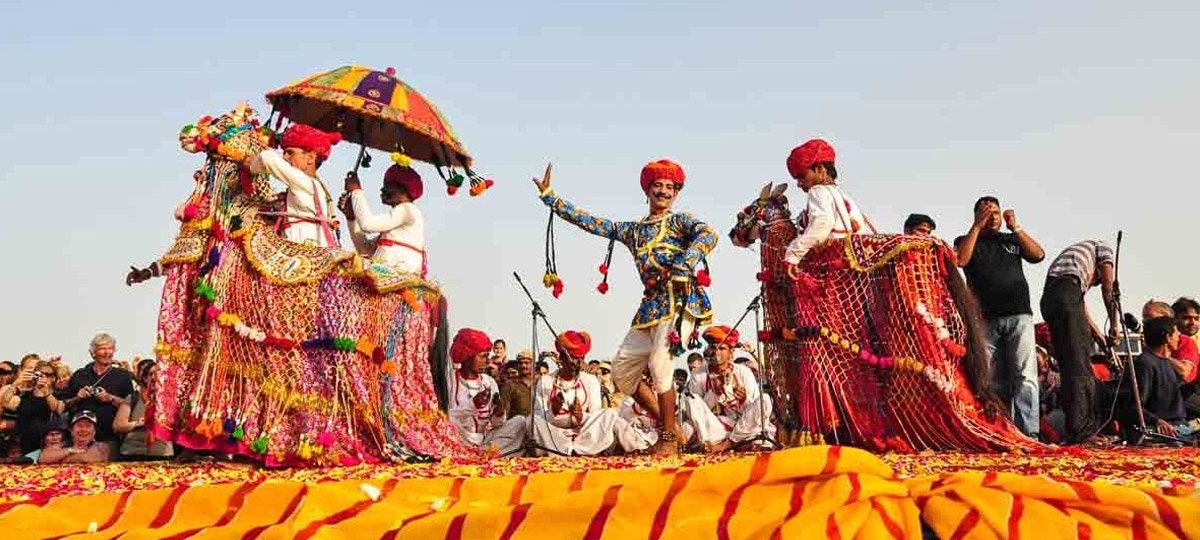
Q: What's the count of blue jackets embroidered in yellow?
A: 1